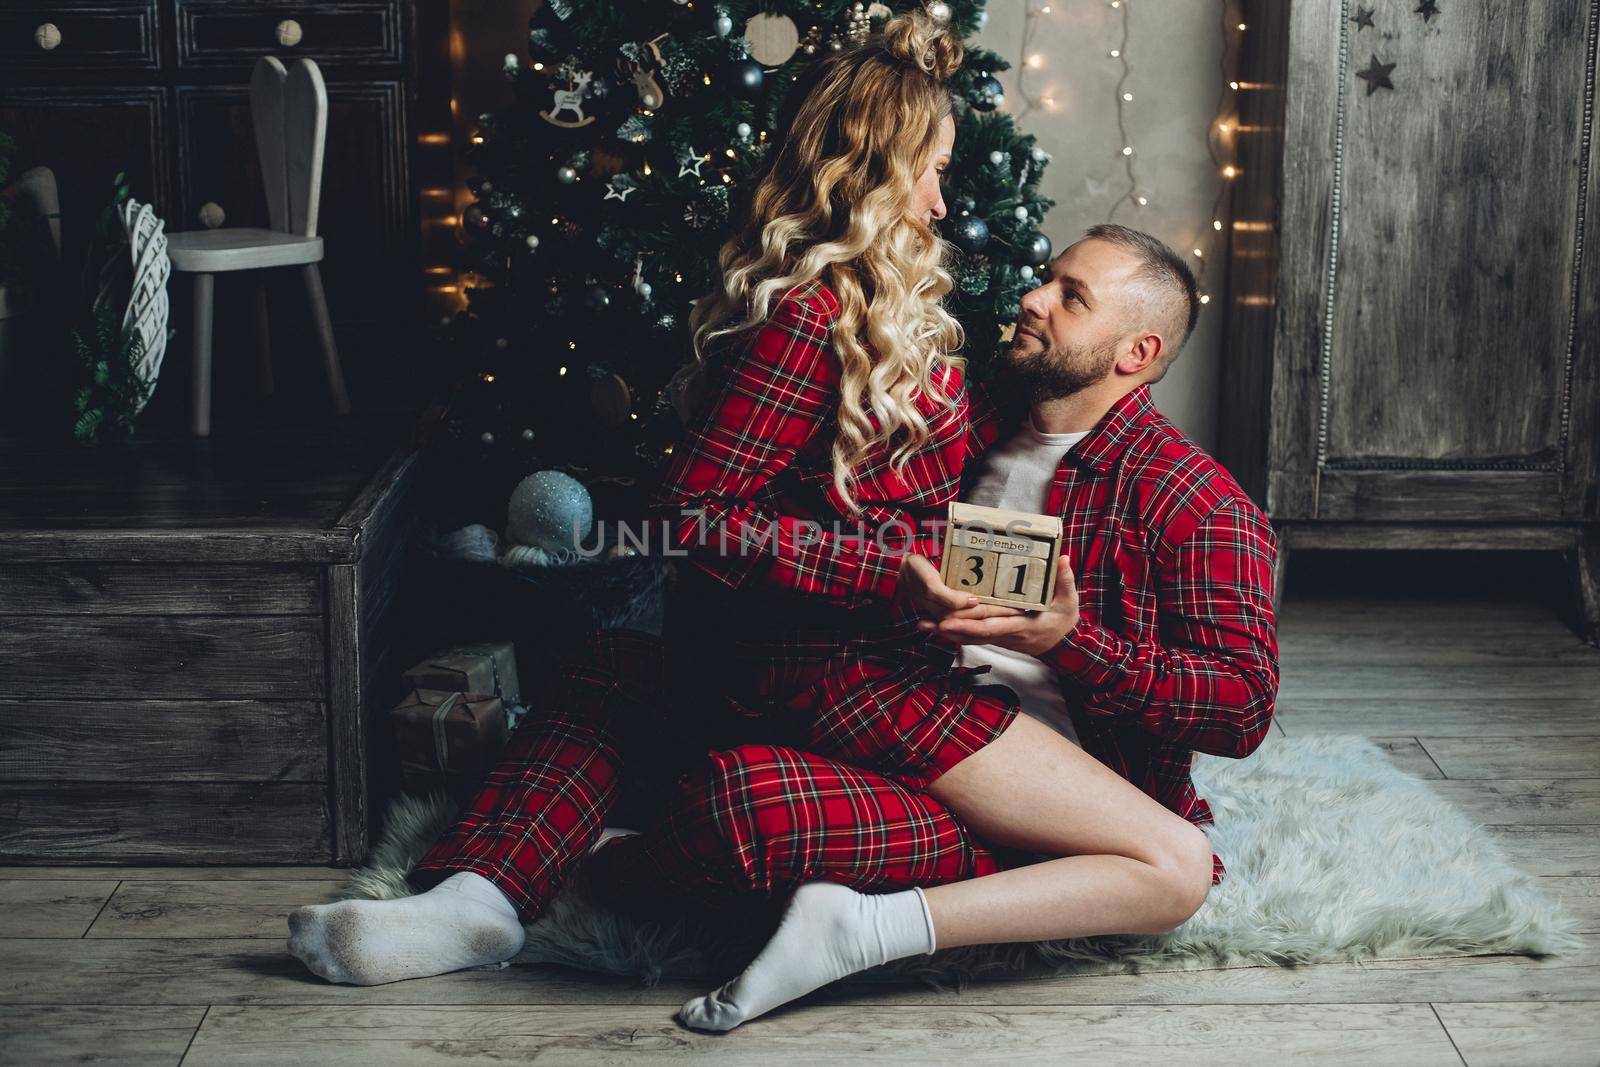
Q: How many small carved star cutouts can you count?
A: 3